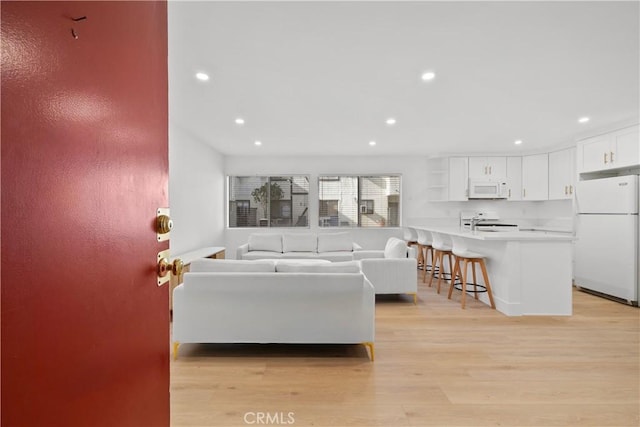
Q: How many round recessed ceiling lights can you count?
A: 8